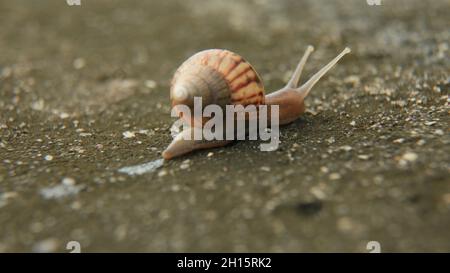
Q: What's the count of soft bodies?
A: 1